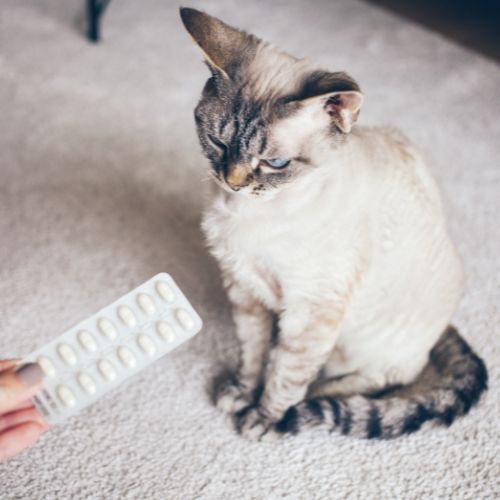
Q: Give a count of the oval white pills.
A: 14